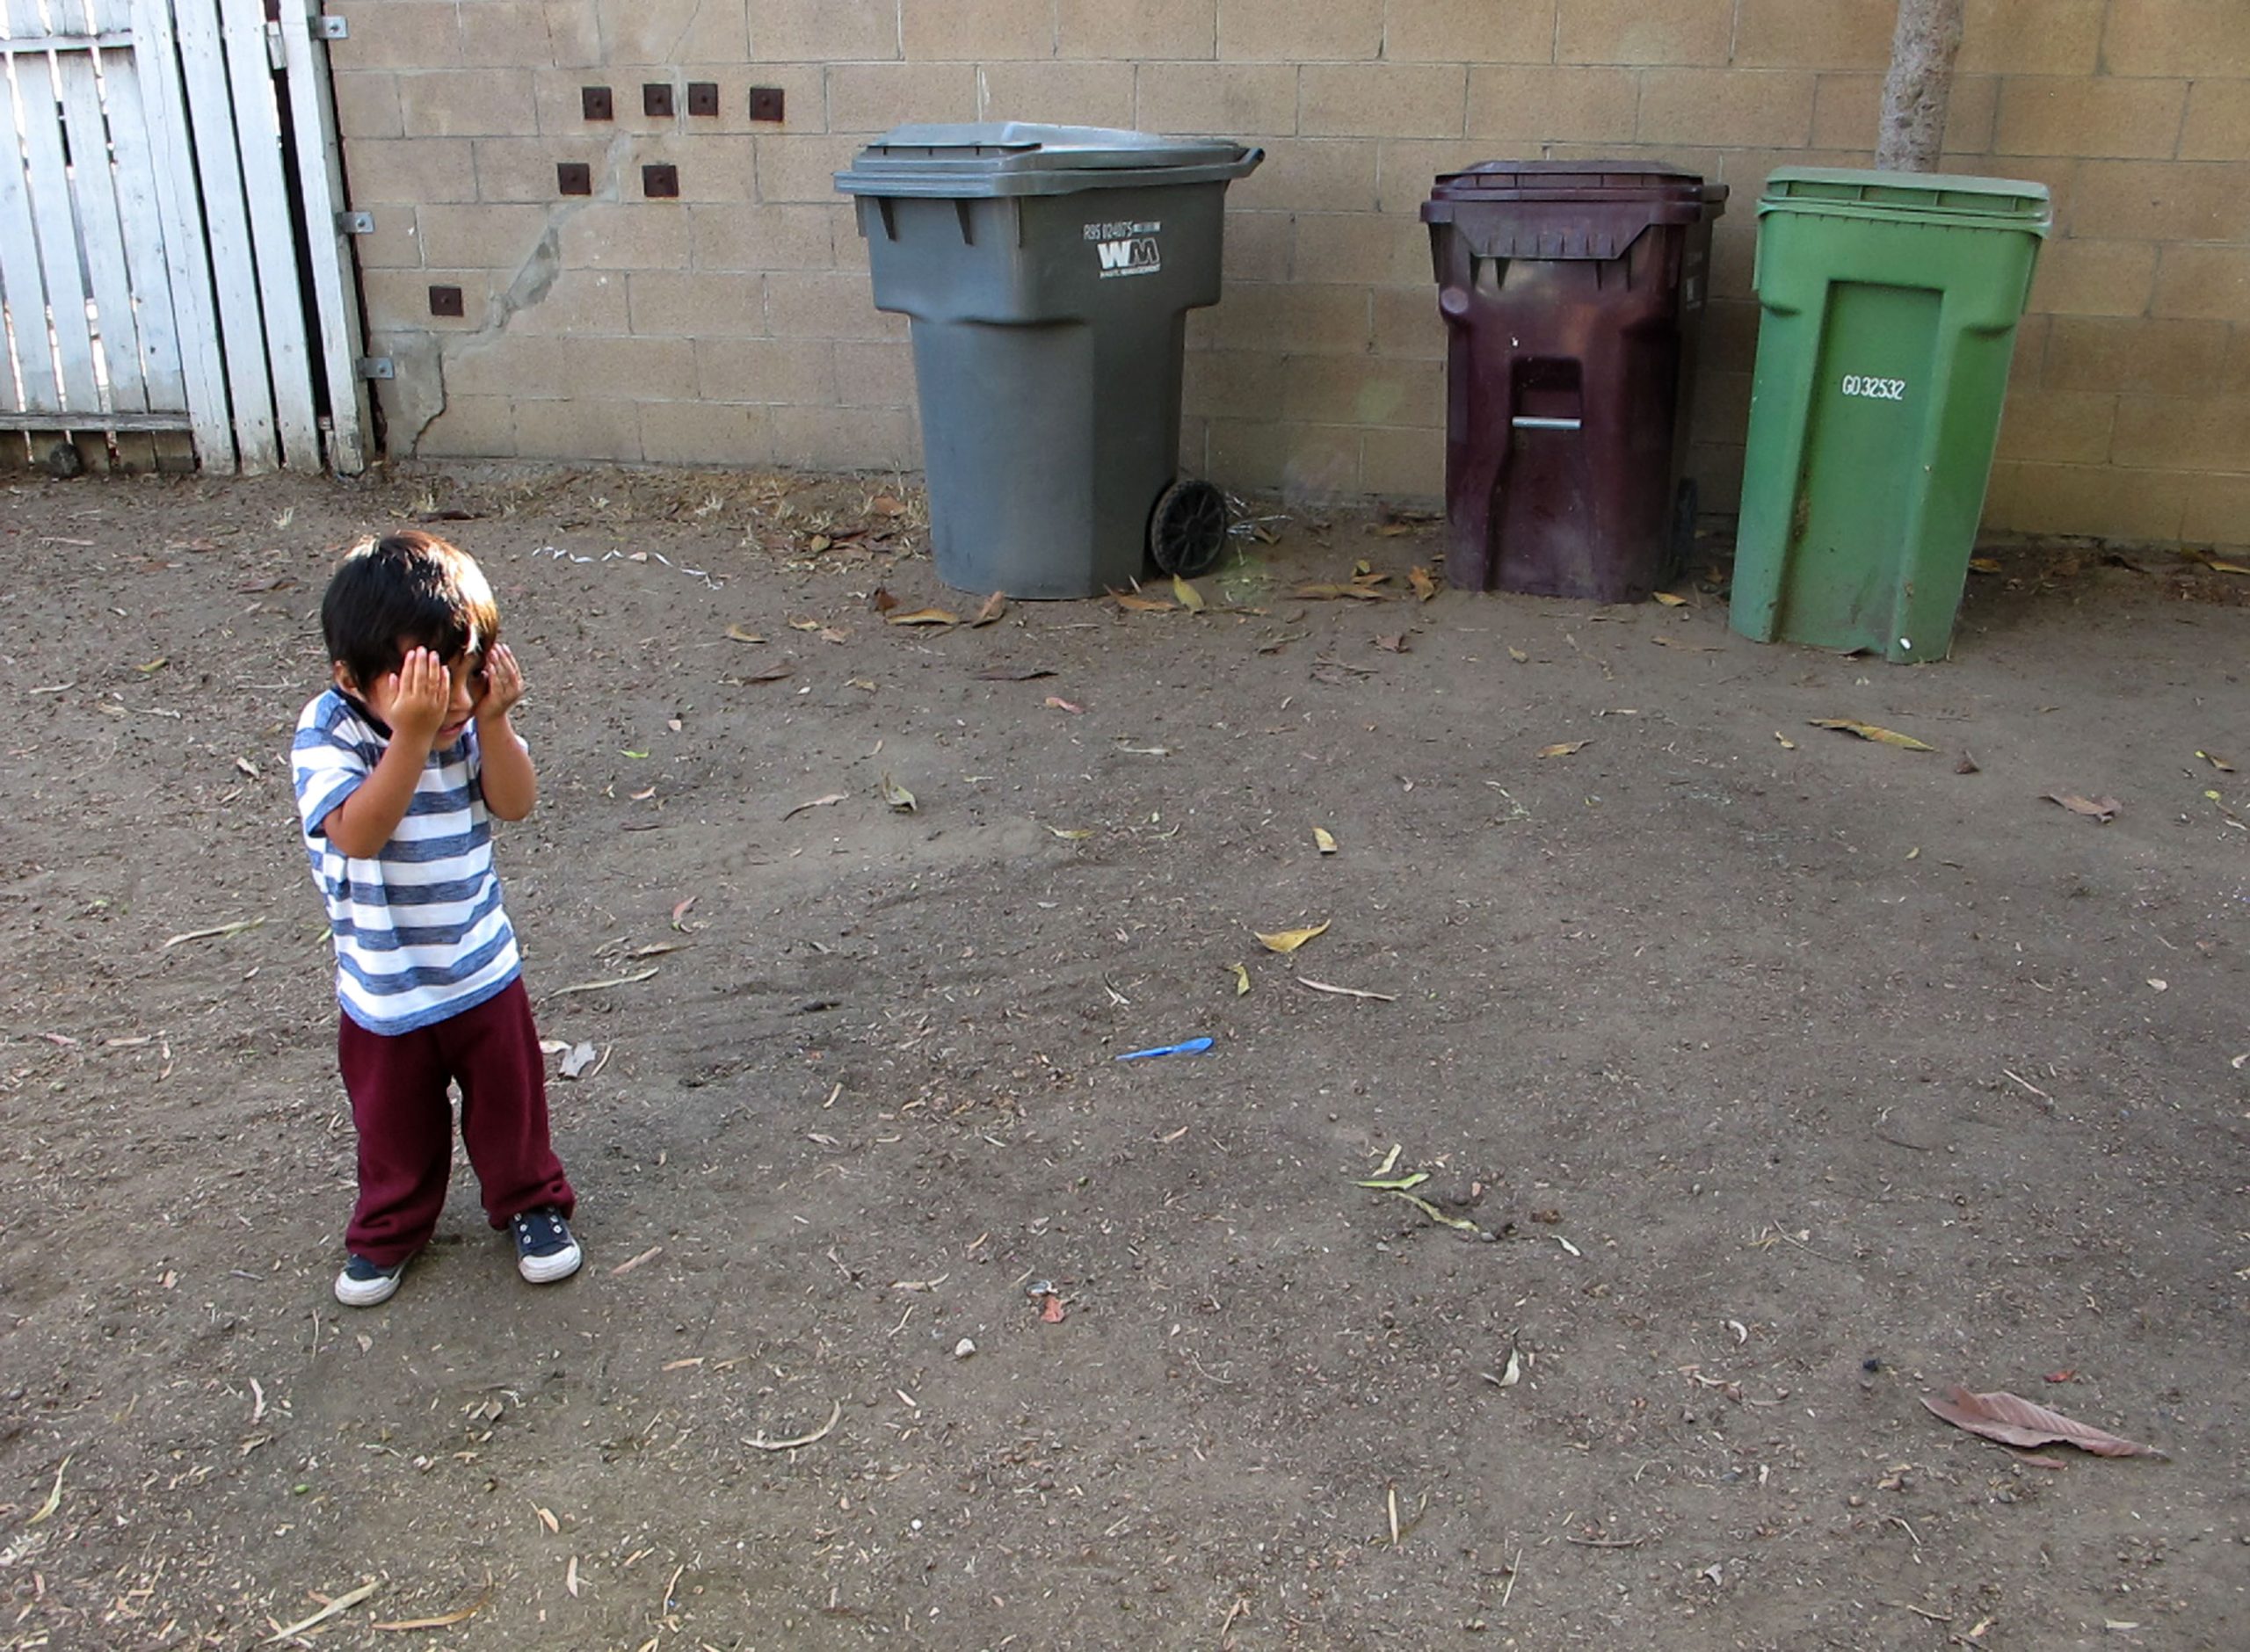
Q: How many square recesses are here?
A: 7